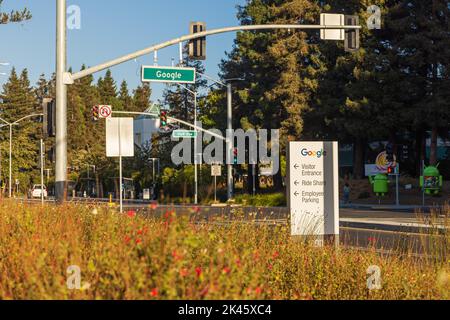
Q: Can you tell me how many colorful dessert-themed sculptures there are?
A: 2